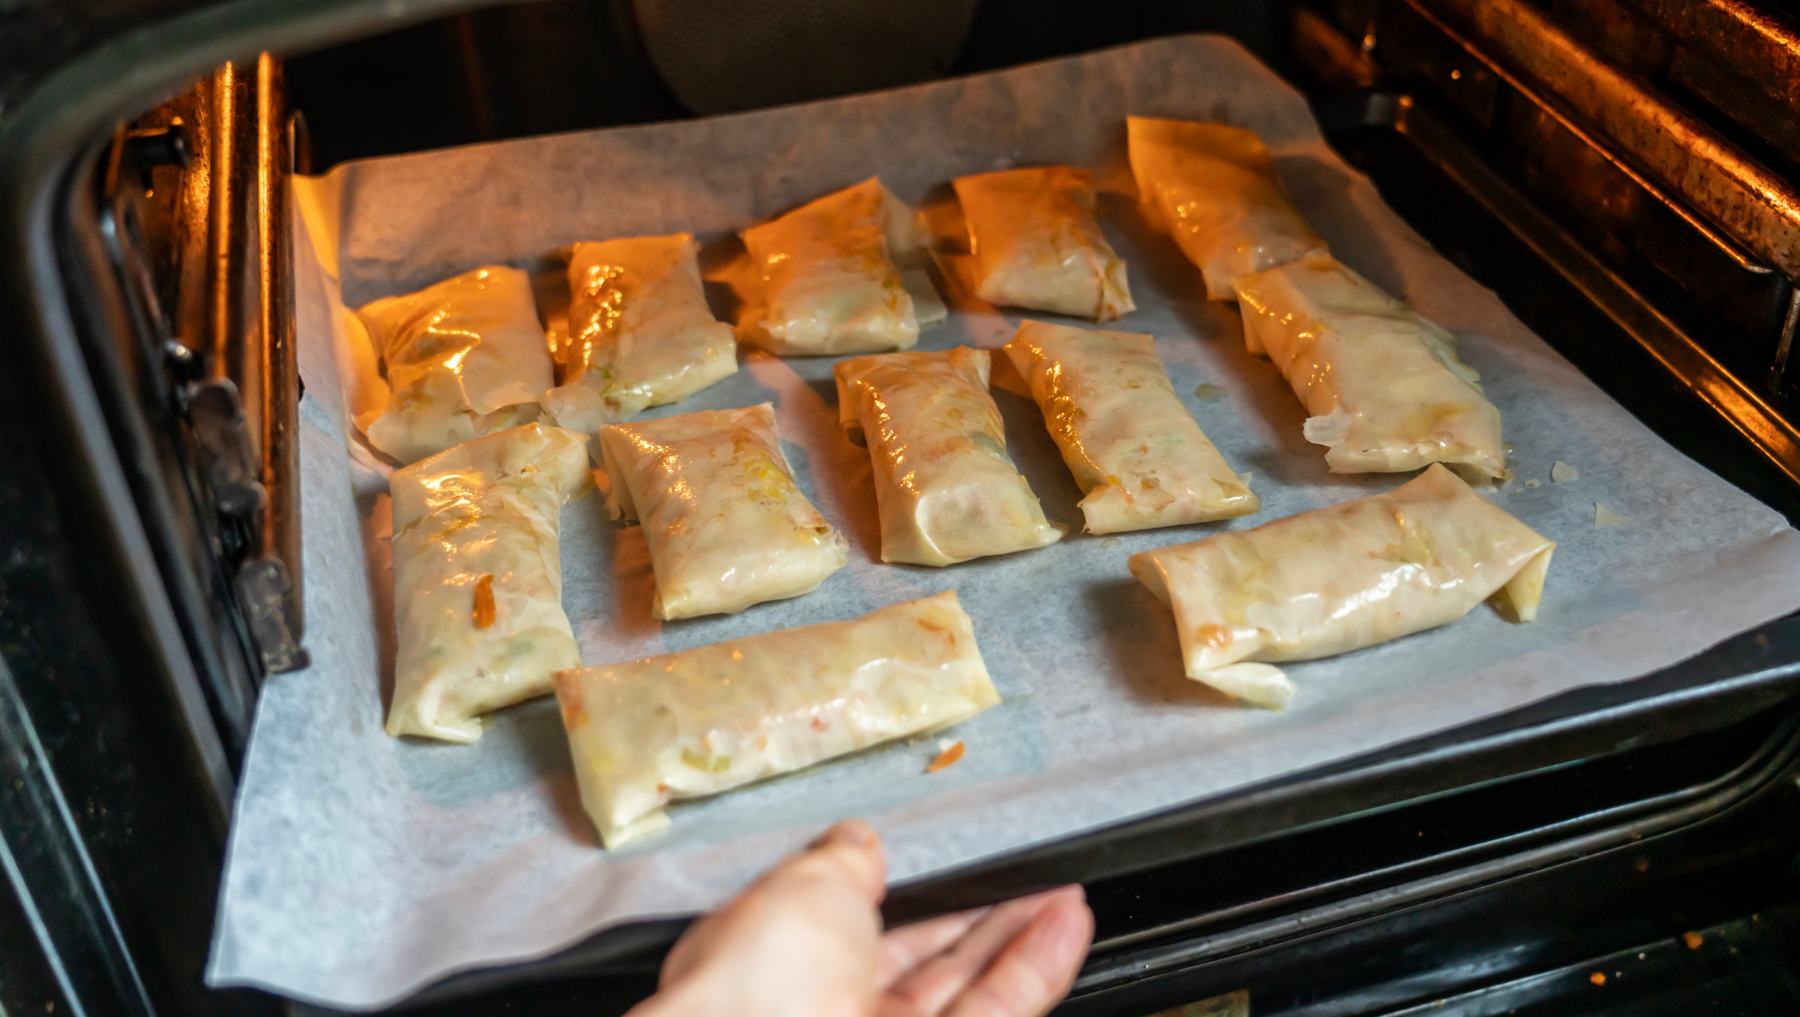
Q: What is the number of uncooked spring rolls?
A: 12